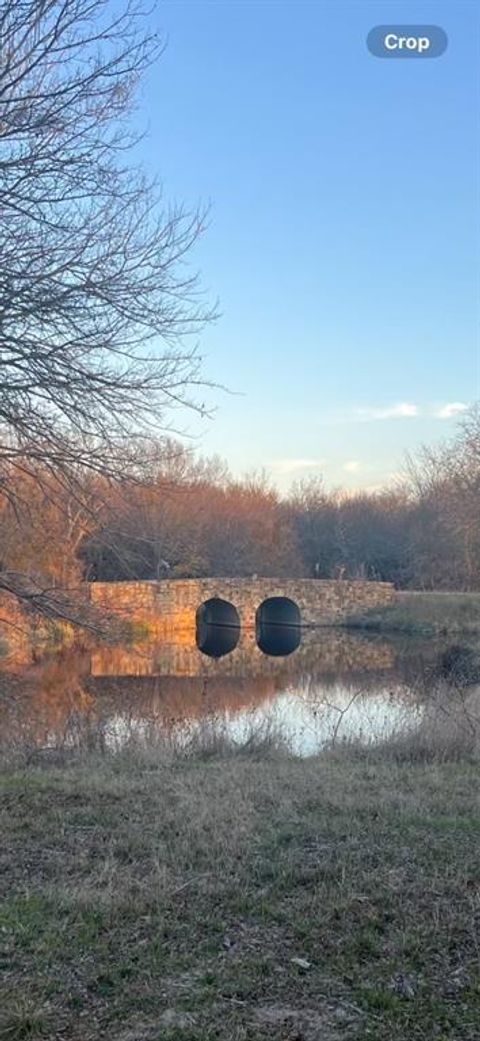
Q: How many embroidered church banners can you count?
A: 0